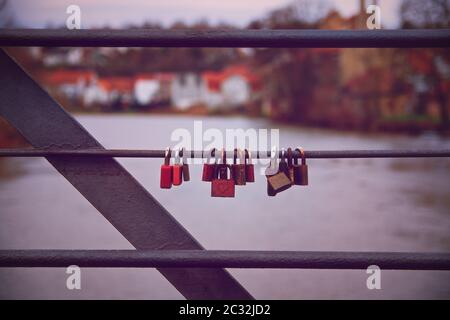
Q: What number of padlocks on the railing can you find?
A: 12